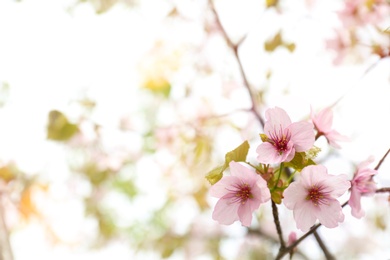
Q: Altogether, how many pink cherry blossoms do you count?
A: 5